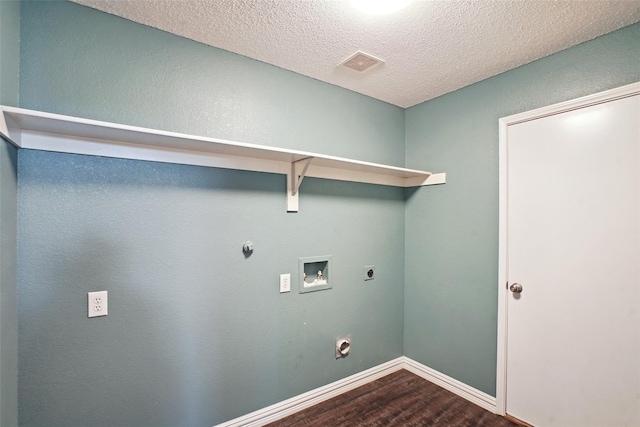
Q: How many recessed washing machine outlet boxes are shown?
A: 1